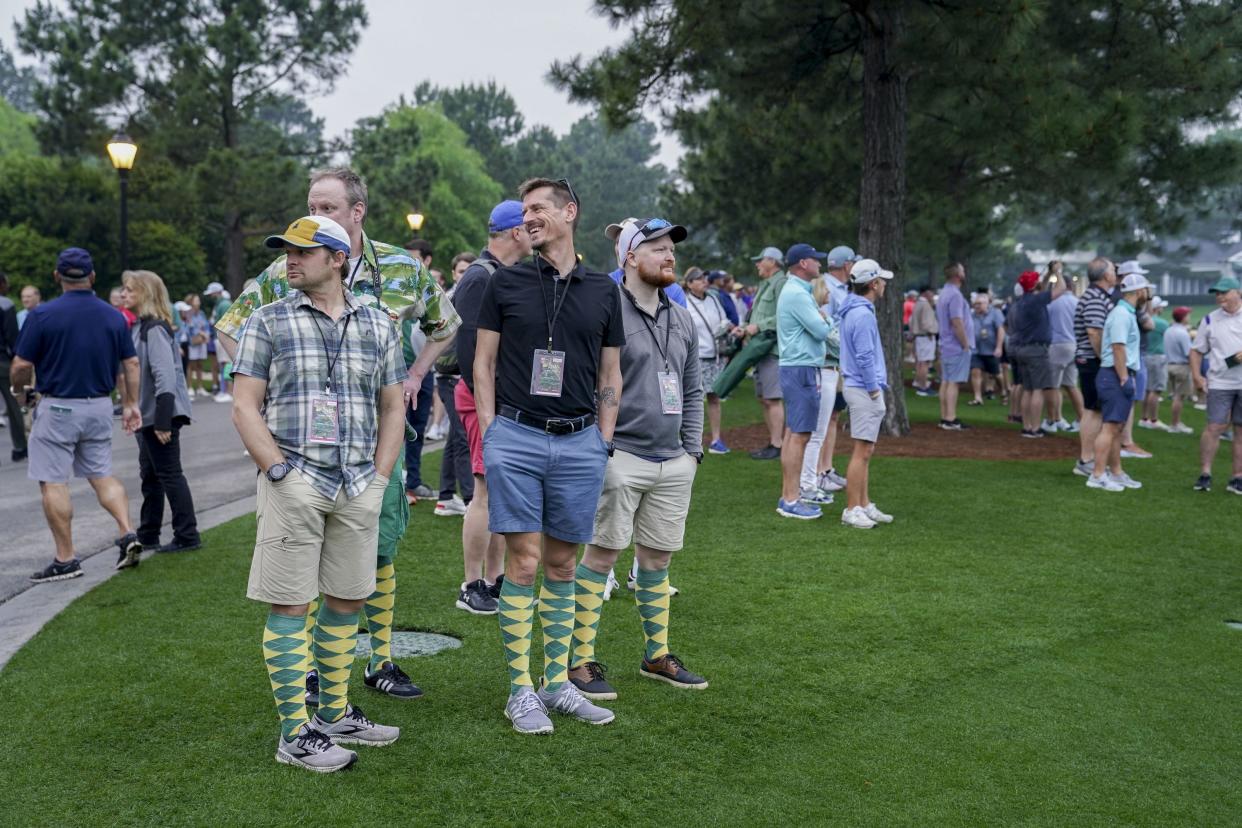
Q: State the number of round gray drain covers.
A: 1